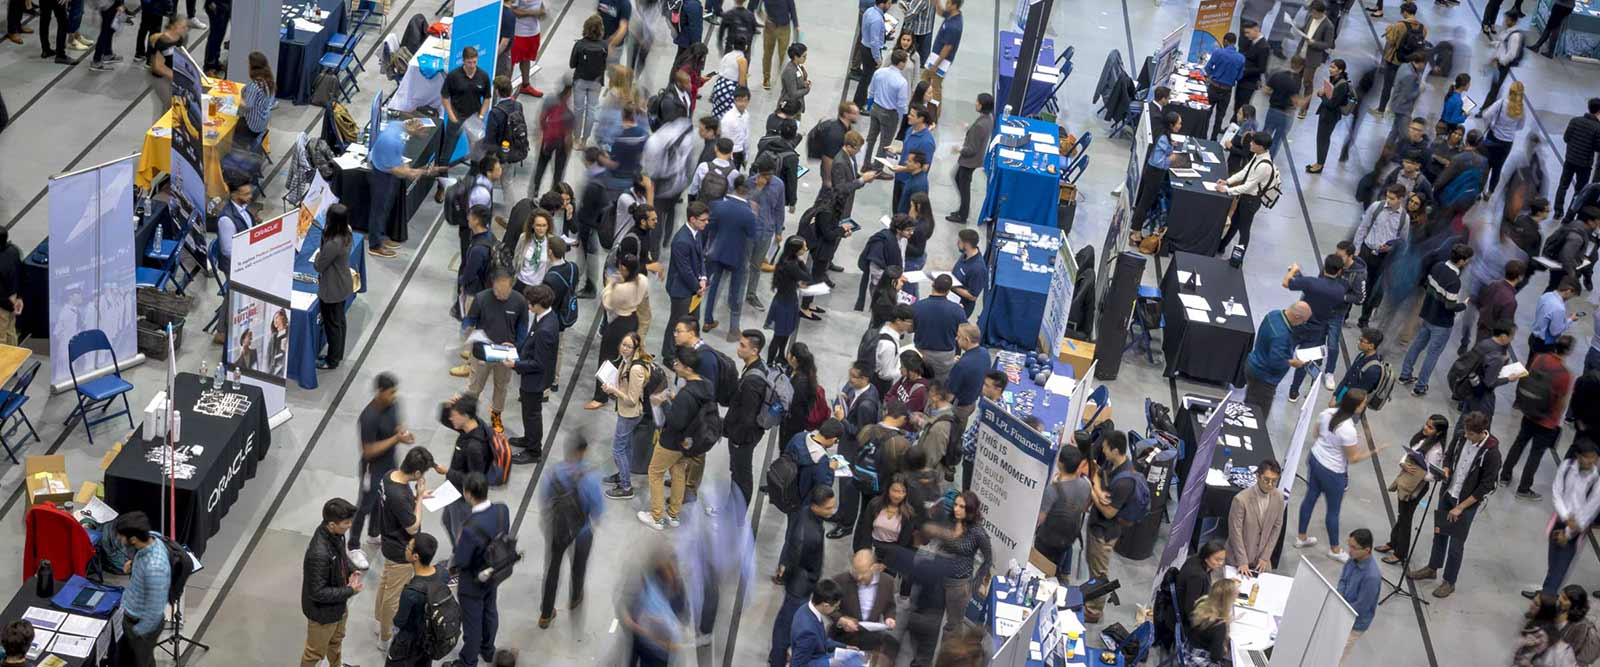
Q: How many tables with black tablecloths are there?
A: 7